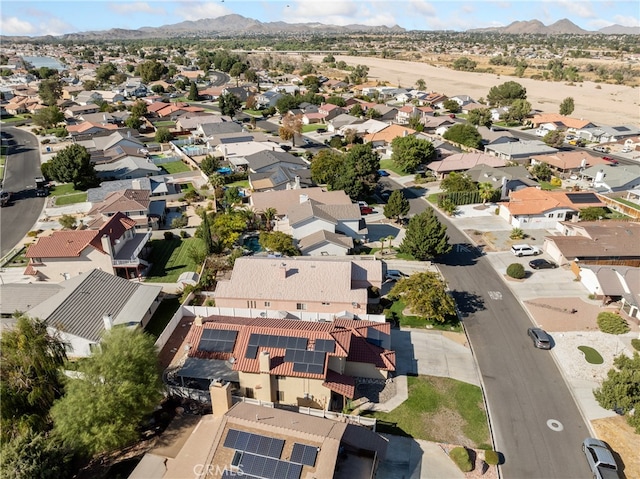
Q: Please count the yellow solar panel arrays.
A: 0